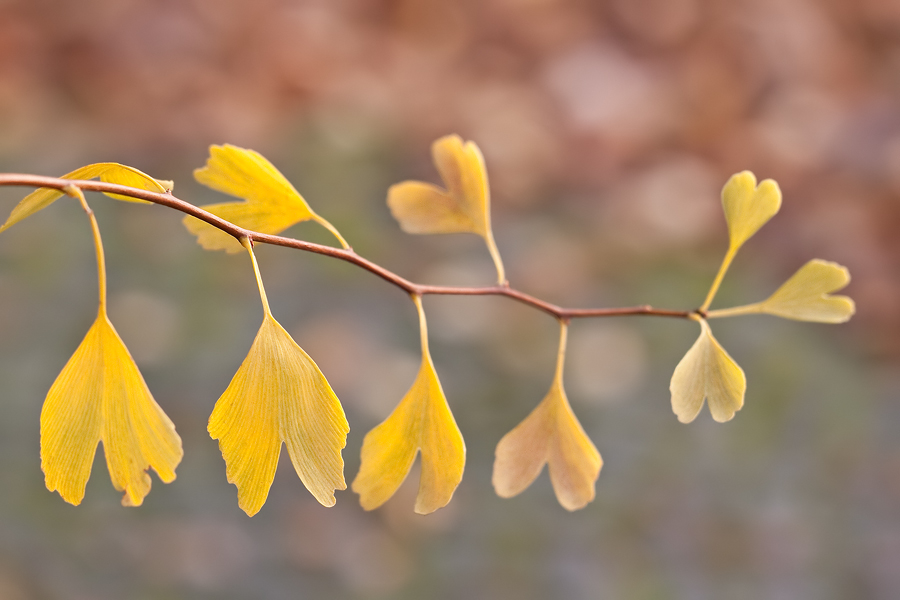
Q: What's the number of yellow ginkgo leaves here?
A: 10